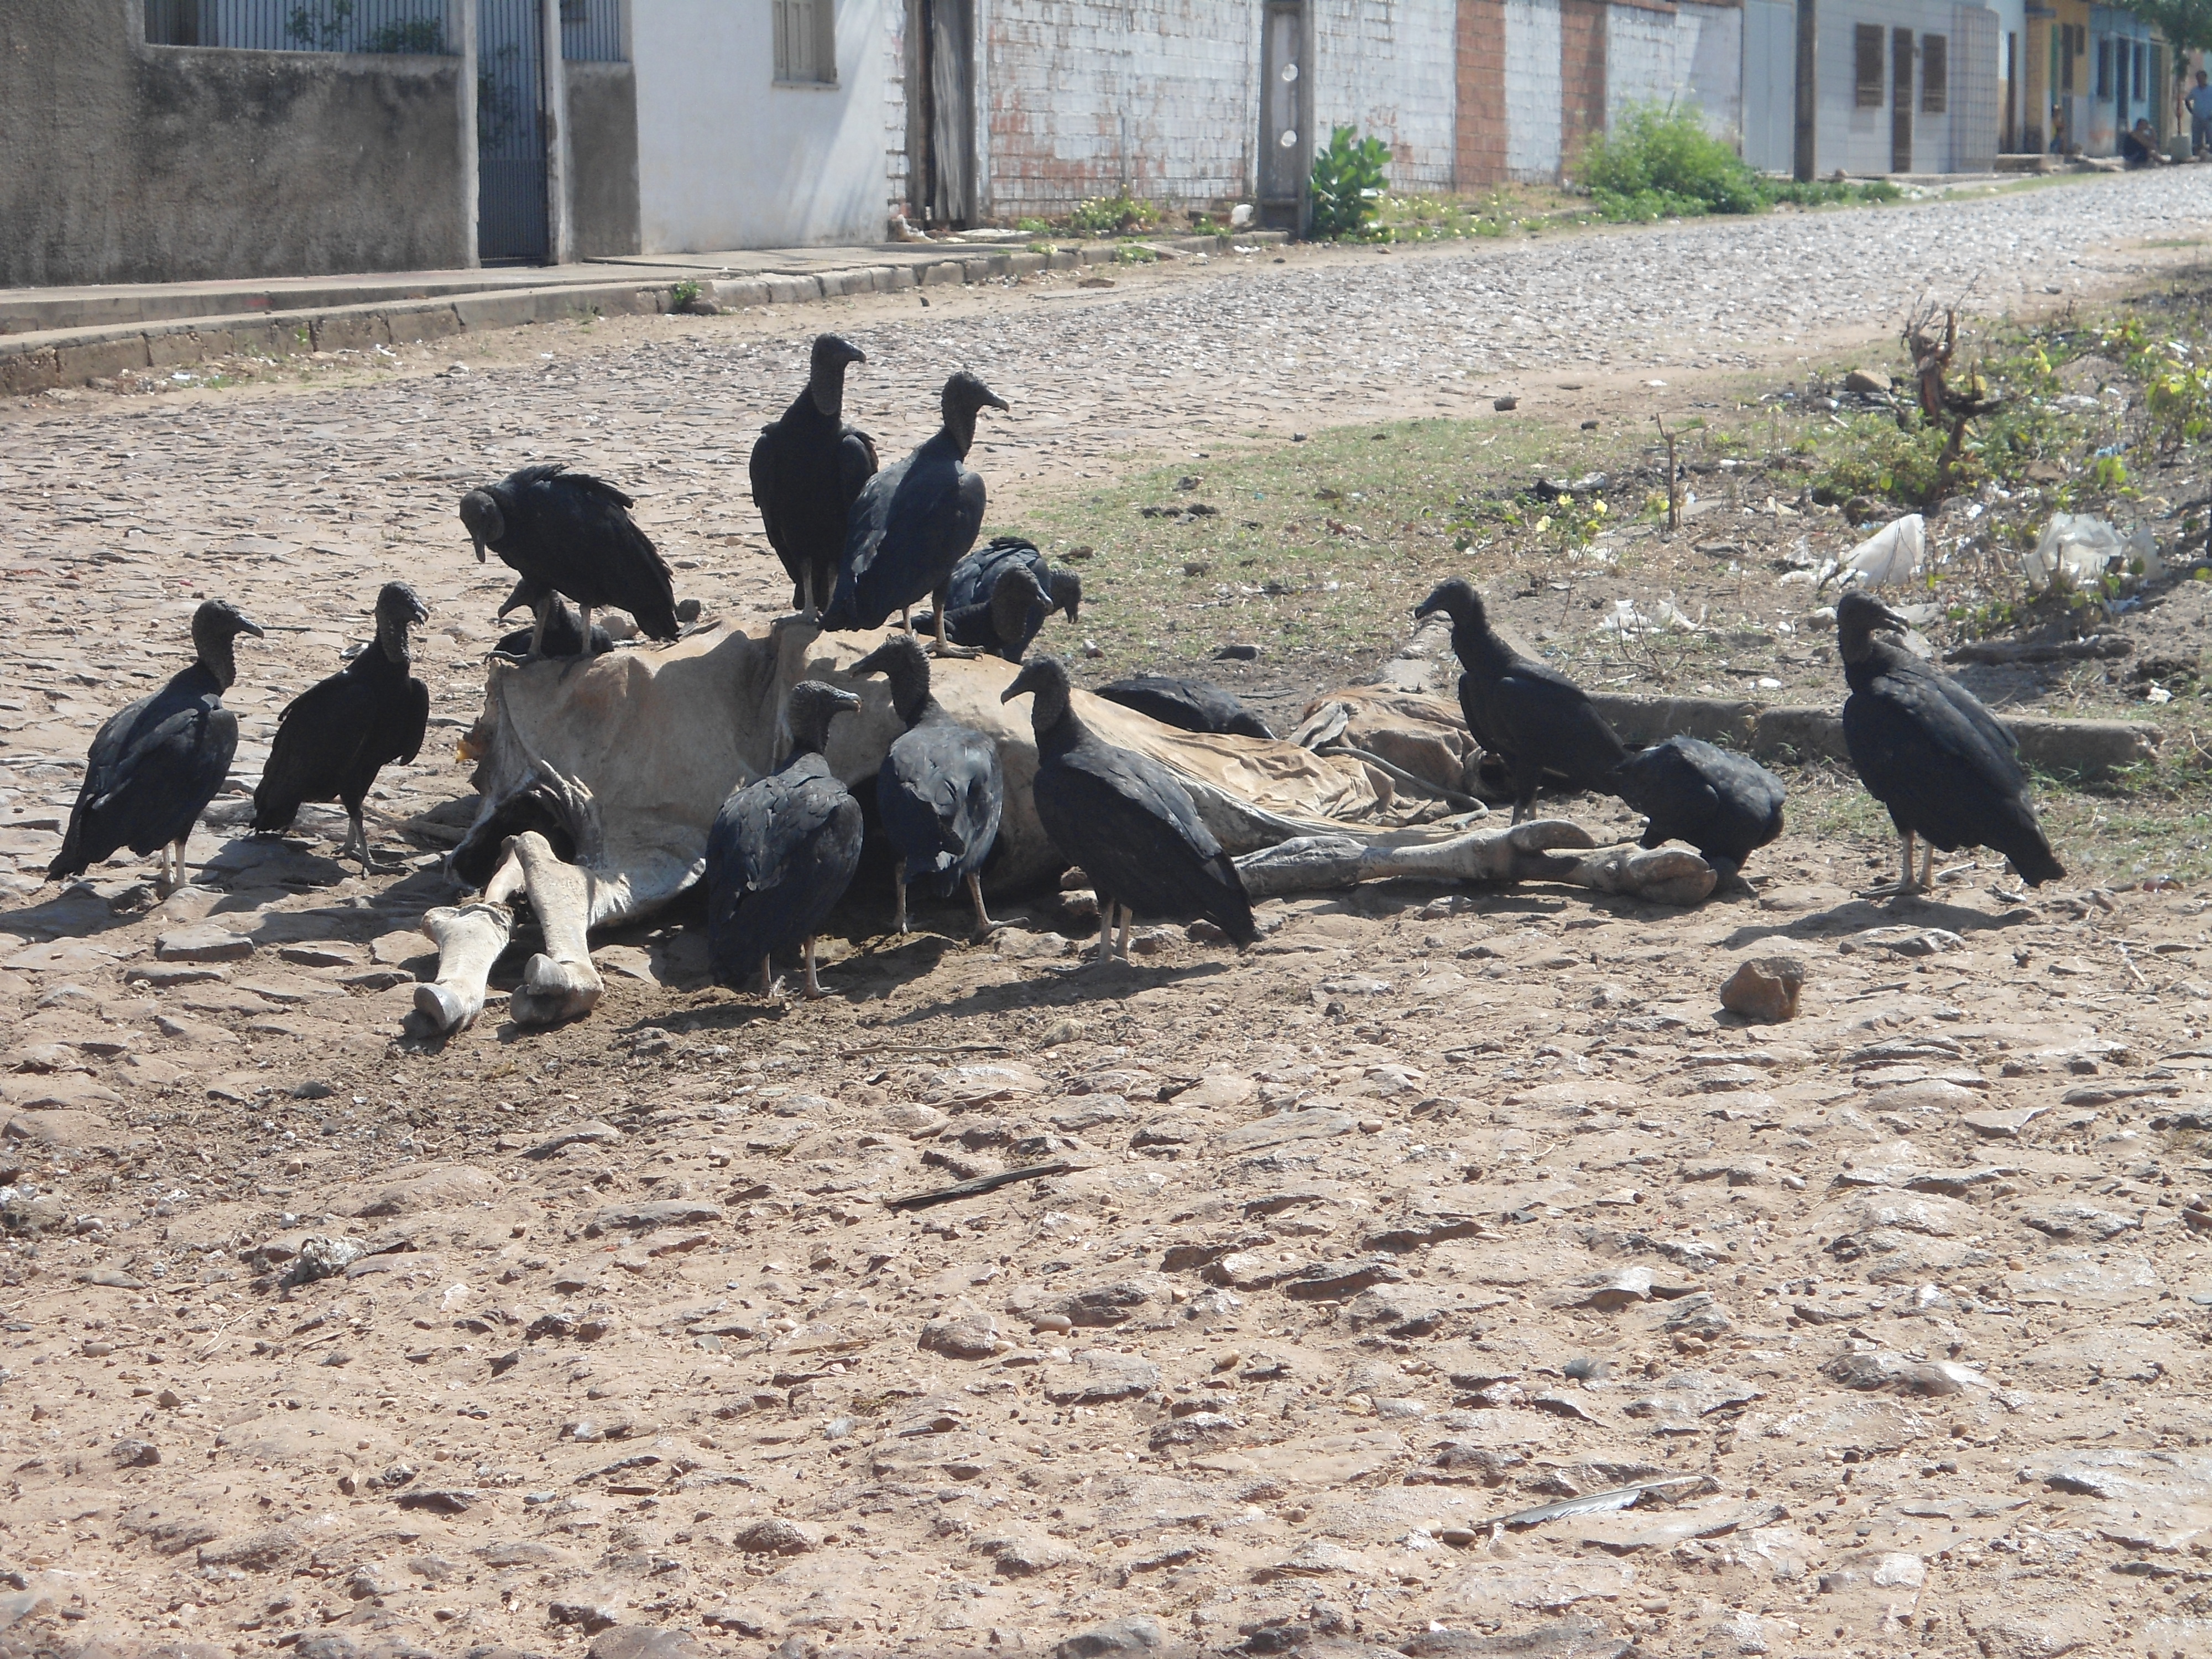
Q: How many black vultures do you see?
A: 15